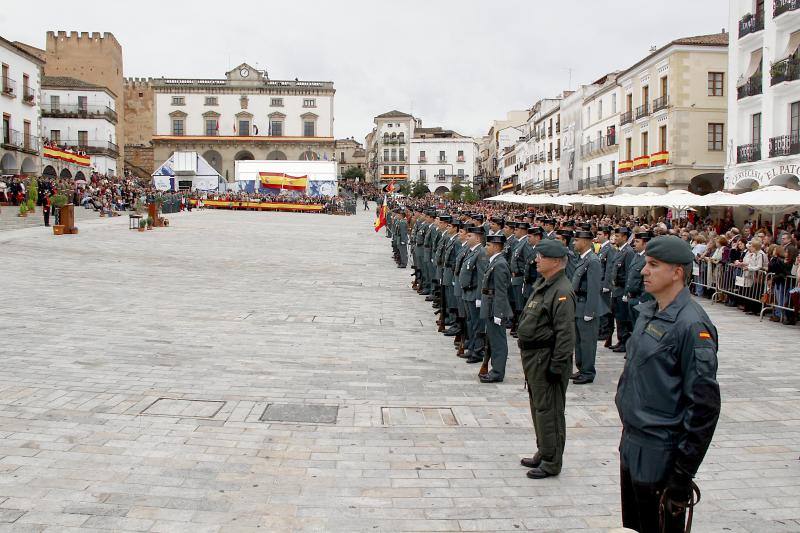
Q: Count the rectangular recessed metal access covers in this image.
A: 3